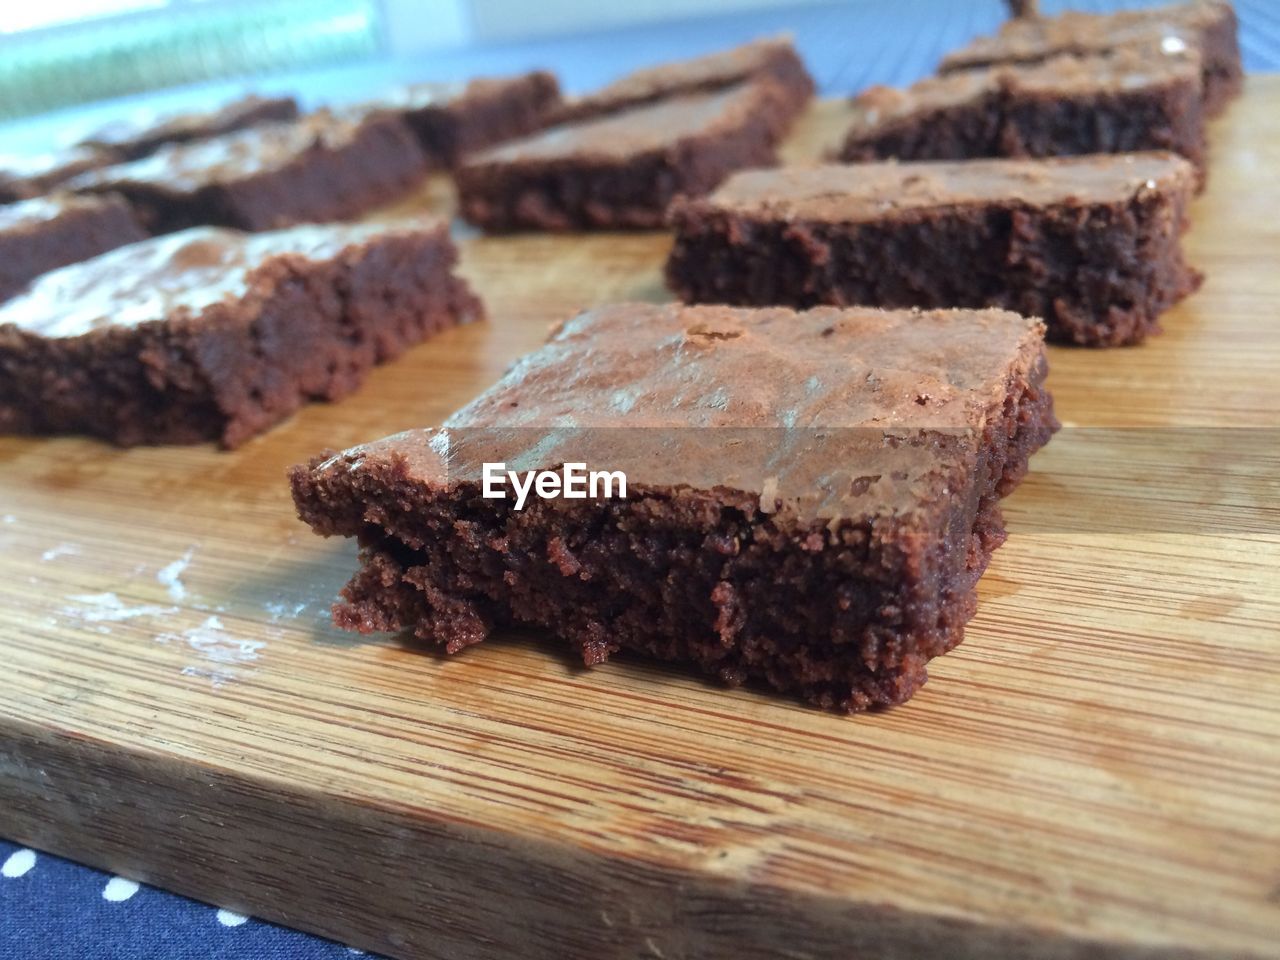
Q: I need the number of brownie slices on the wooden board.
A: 12